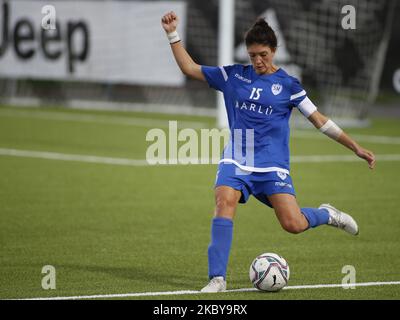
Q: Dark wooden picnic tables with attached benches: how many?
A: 0